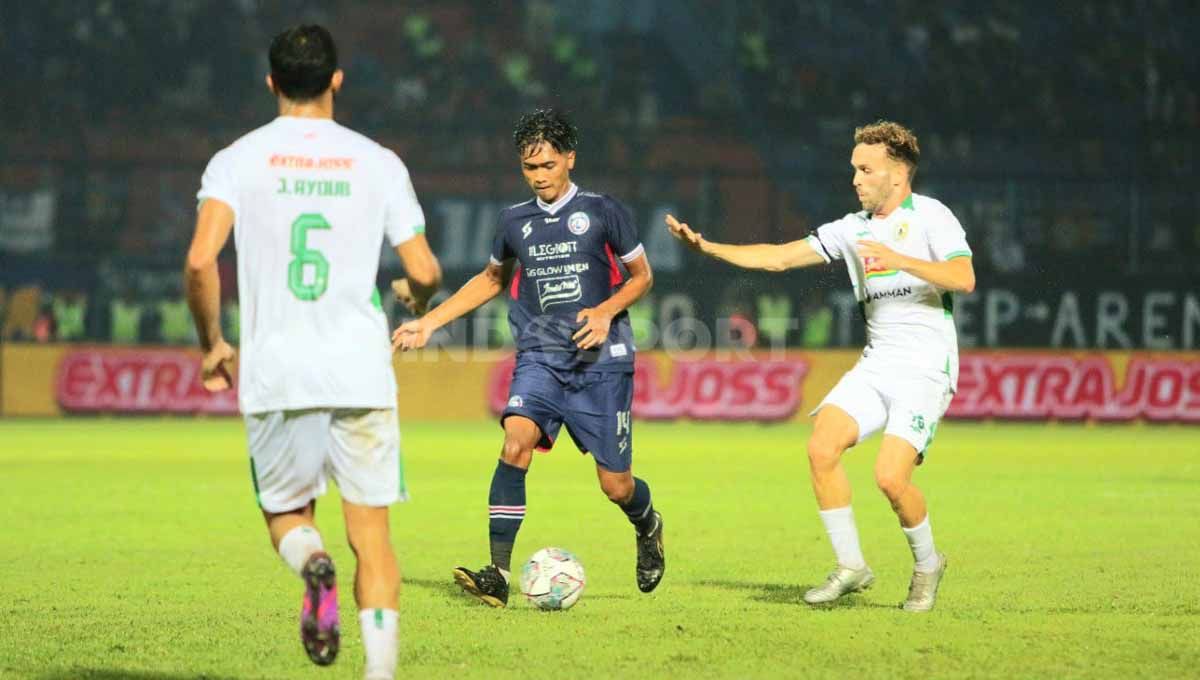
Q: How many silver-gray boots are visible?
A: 2